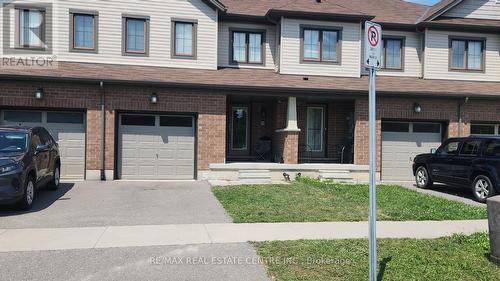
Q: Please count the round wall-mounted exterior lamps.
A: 3